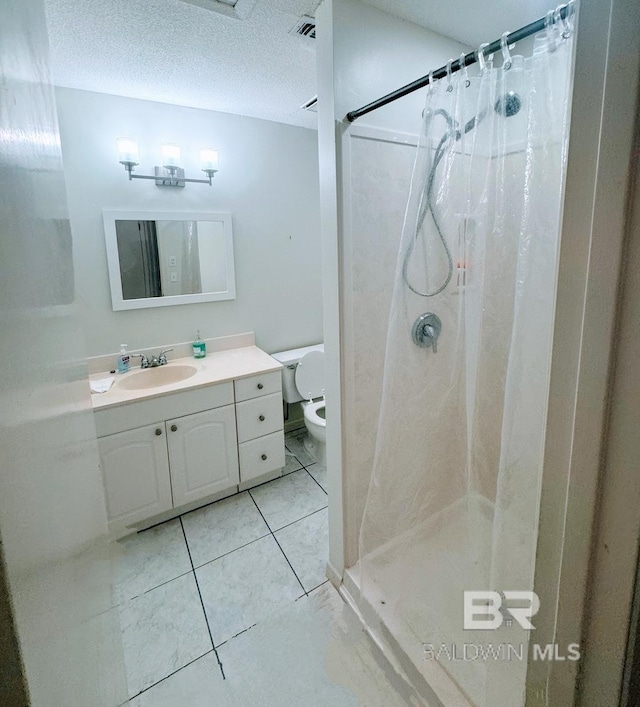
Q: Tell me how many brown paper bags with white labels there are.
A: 0